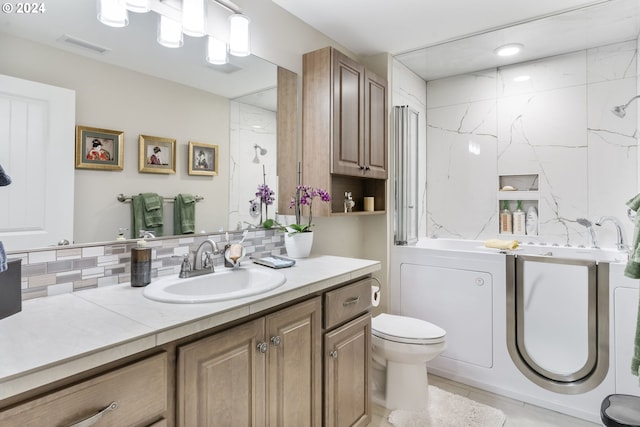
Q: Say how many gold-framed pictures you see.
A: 3